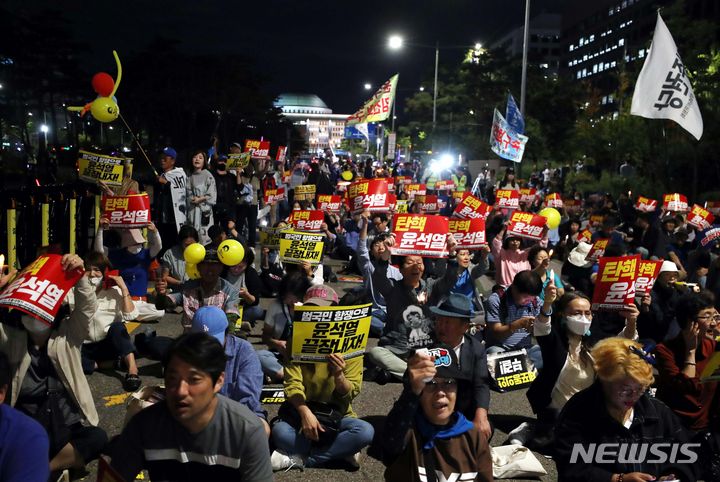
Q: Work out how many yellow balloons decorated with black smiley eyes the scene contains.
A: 2